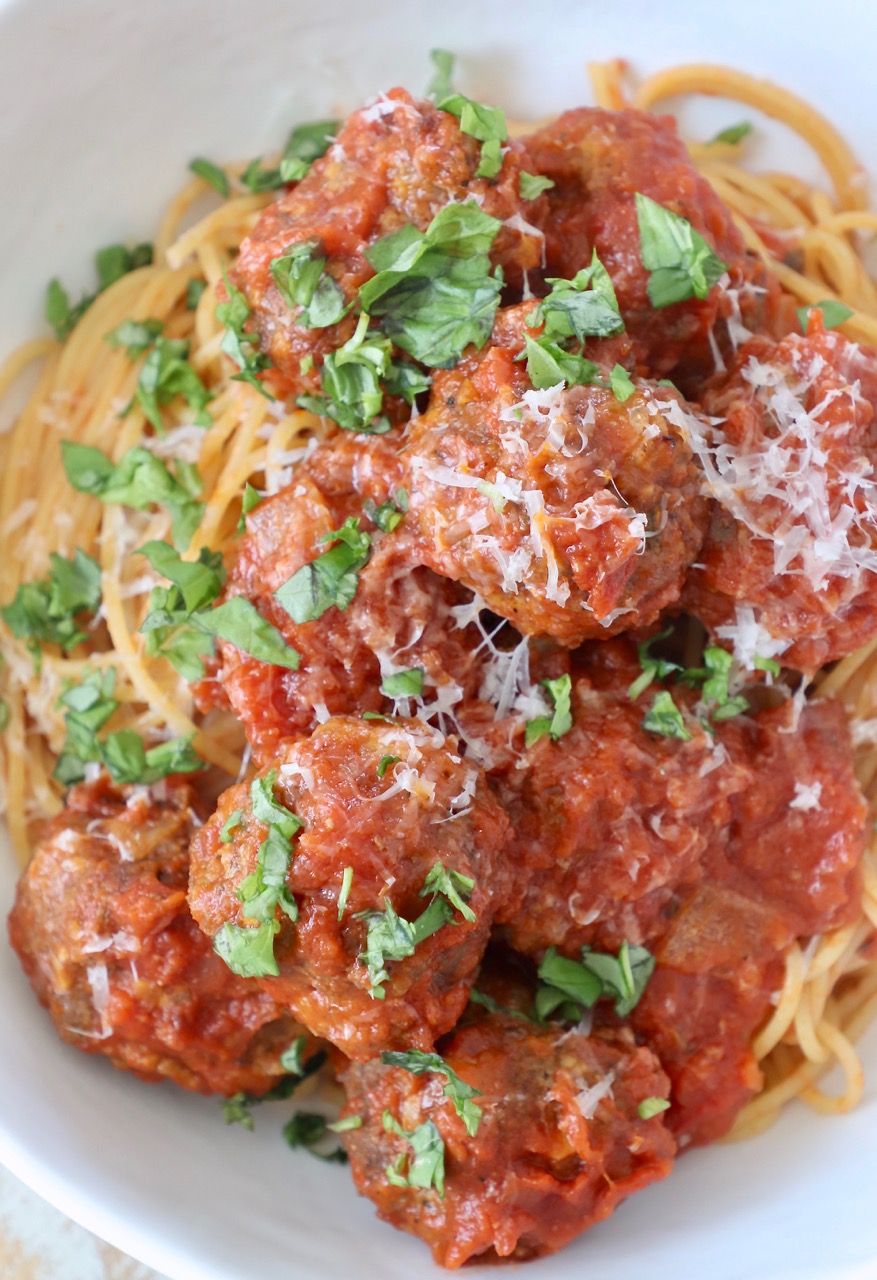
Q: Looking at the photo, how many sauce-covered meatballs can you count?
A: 9